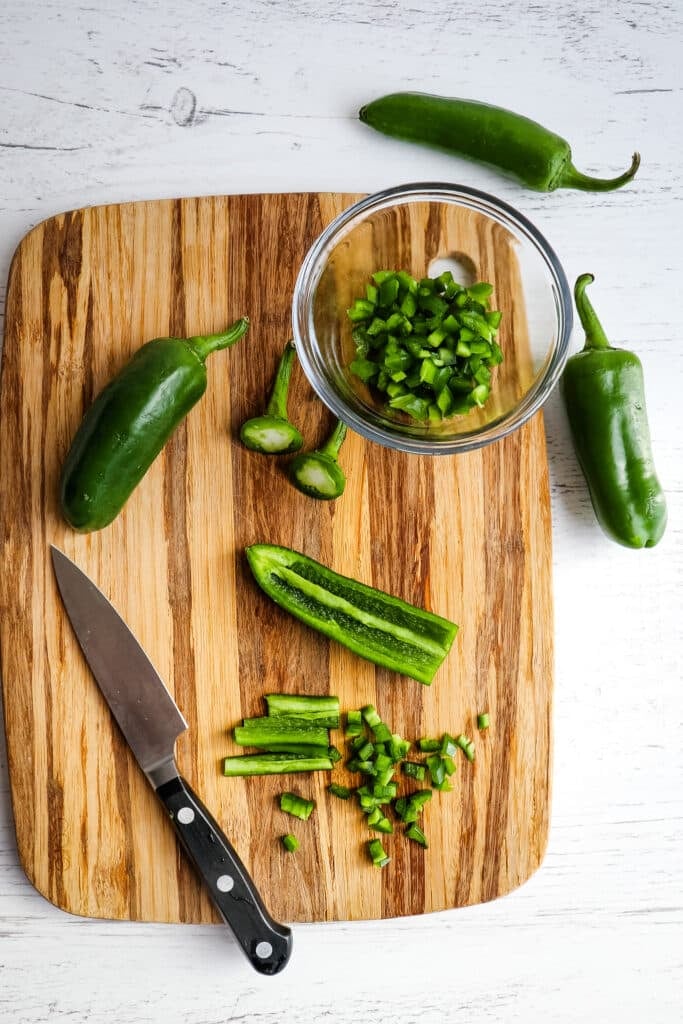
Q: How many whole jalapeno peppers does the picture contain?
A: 3